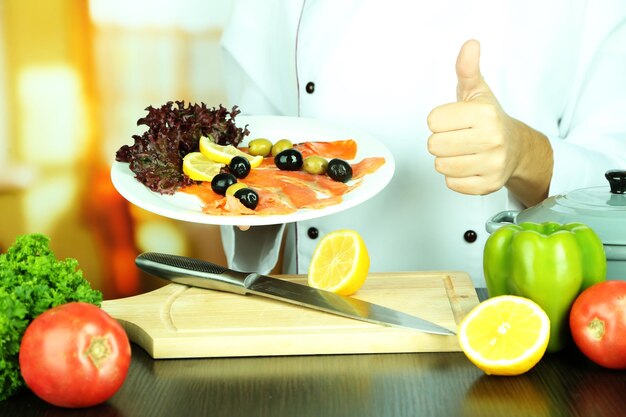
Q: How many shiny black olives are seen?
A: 5